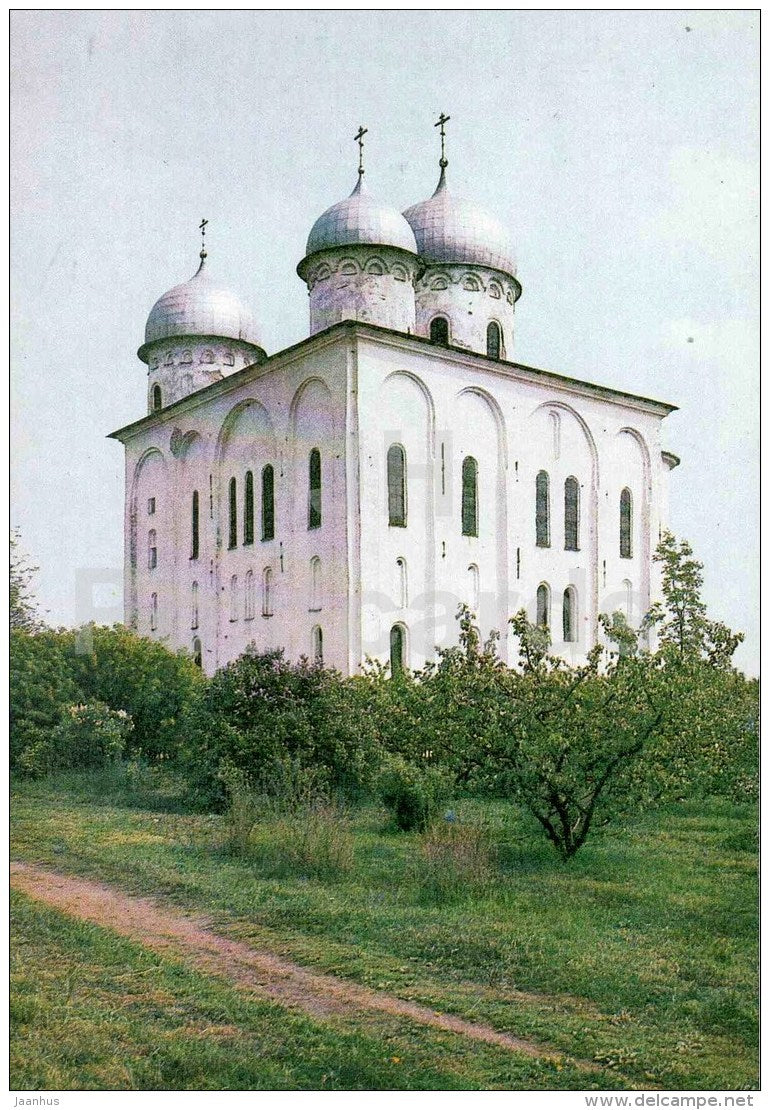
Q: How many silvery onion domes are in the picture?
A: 3